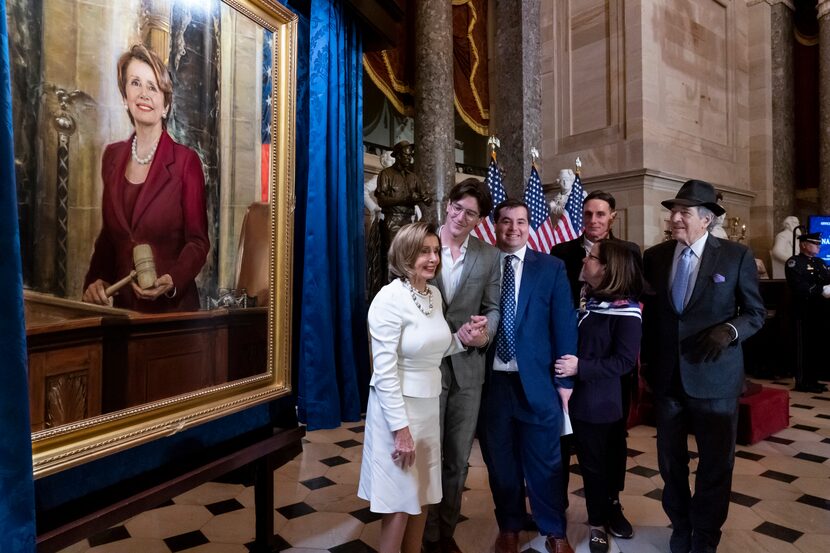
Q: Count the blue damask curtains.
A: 2